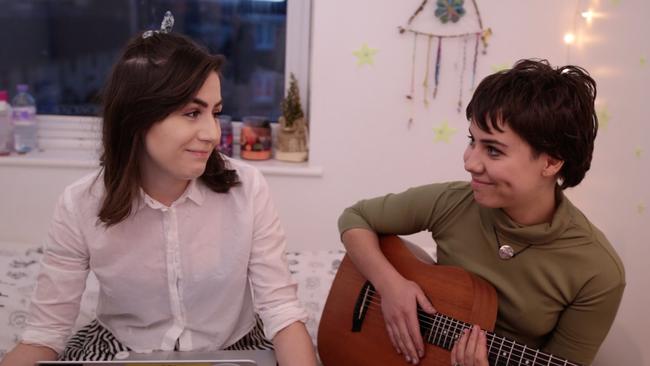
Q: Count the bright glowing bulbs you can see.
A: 2